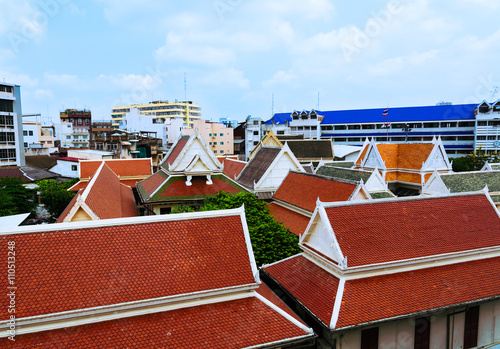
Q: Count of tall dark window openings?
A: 3